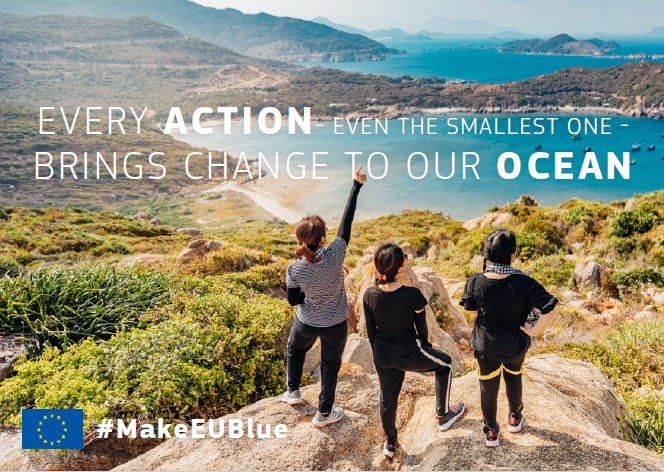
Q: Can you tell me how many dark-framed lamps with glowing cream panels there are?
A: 0